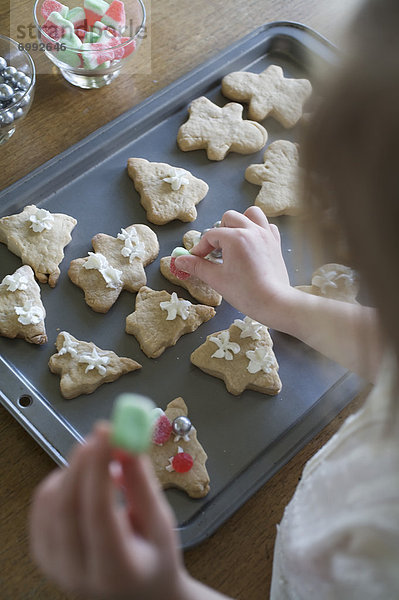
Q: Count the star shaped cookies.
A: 0